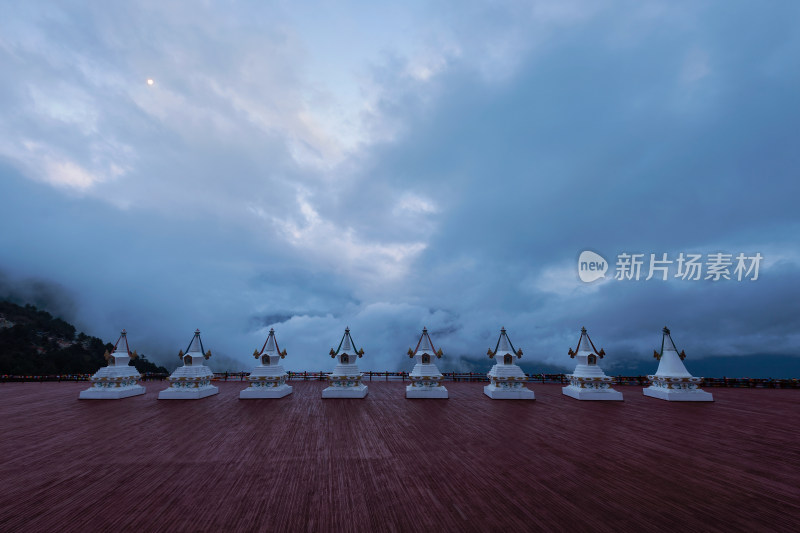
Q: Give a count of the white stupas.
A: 8